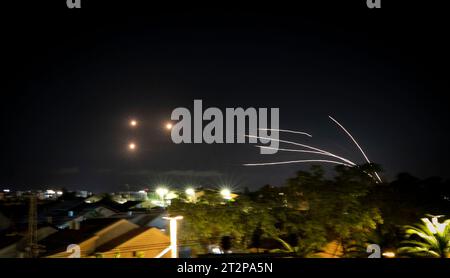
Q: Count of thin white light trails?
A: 5